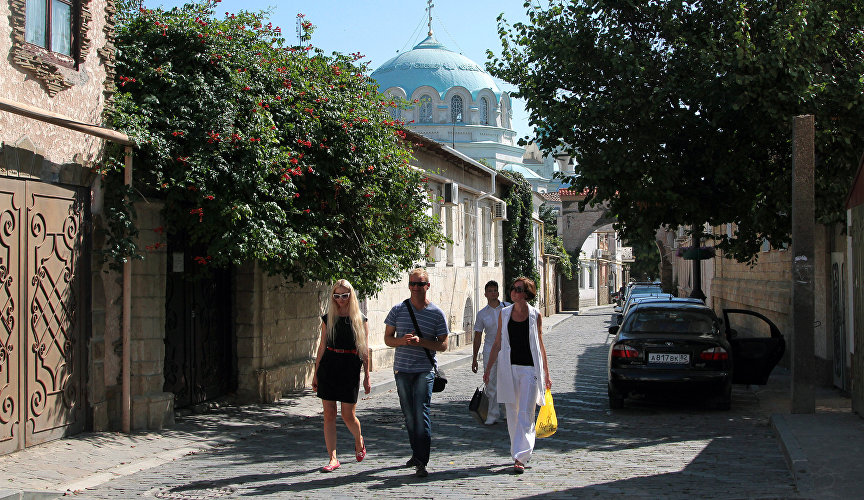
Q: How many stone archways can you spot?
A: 1